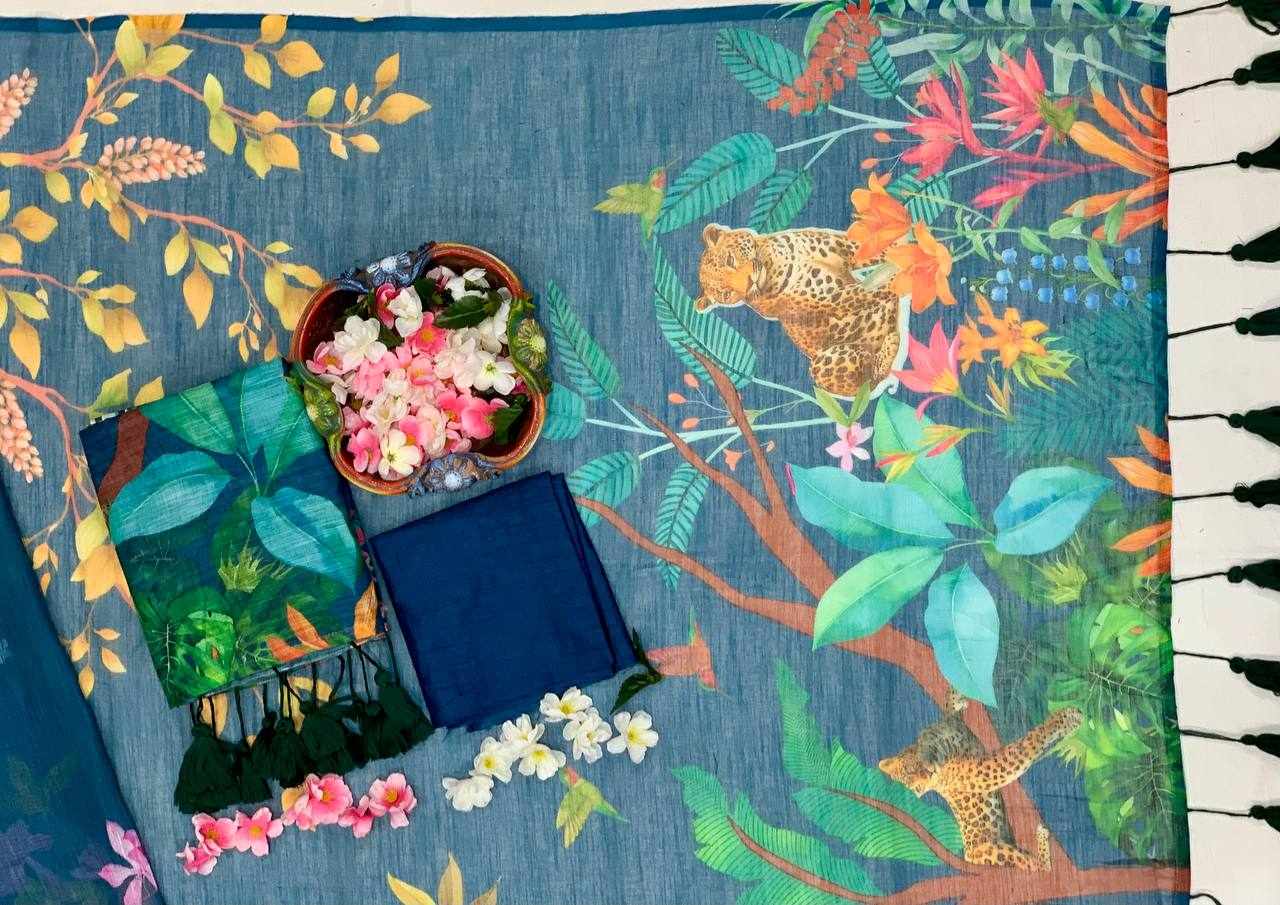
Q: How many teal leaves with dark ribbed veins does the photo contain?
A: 10